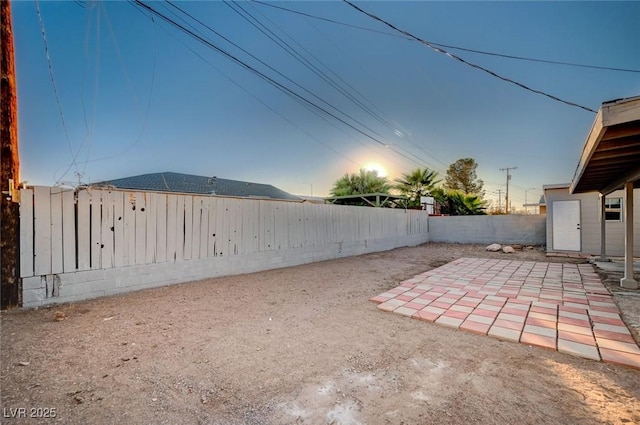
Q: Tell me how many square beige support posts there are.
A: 2